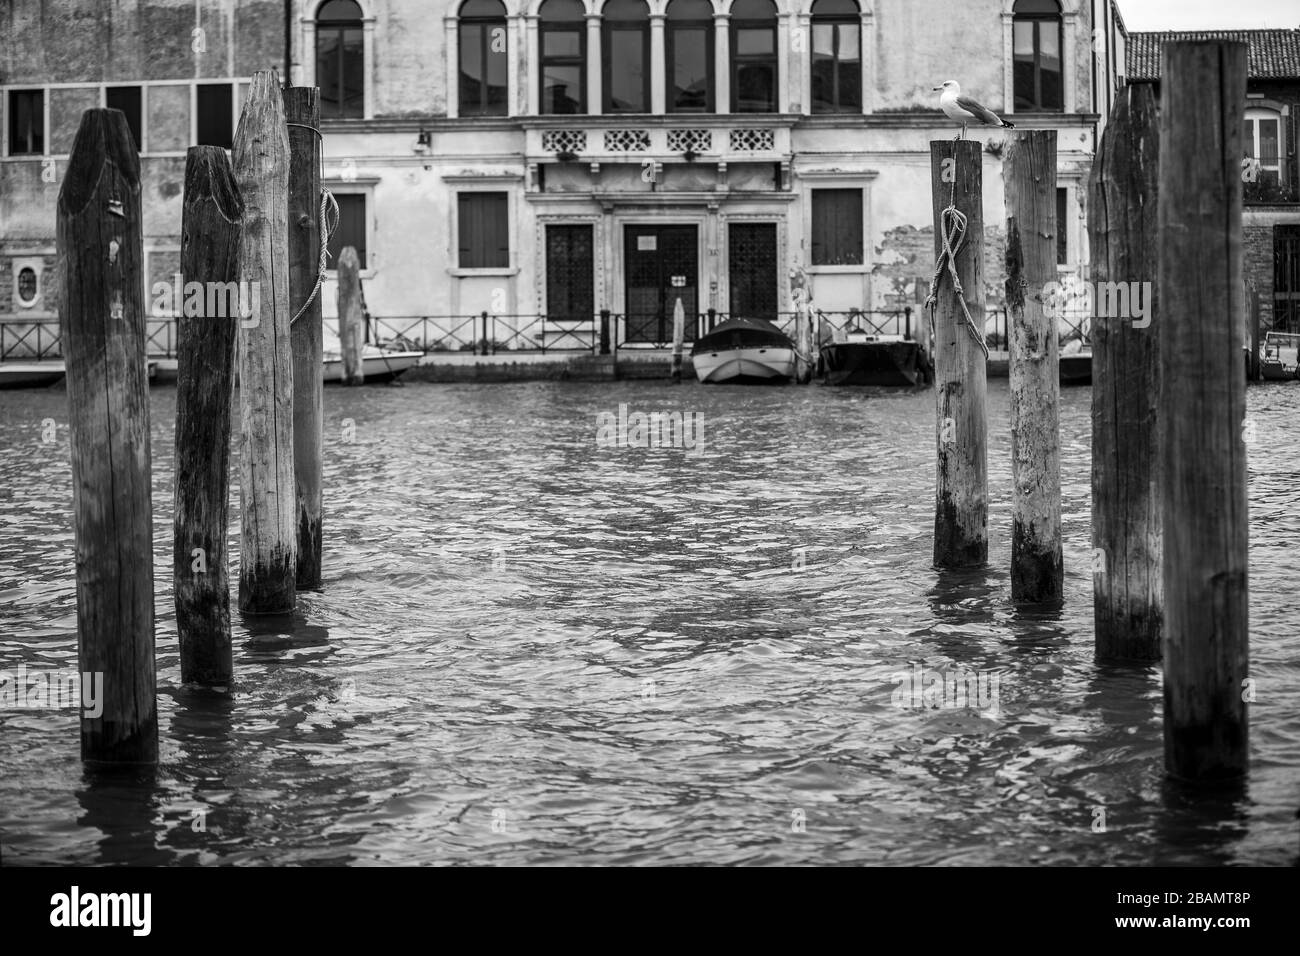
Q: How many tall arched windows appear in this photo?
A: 8